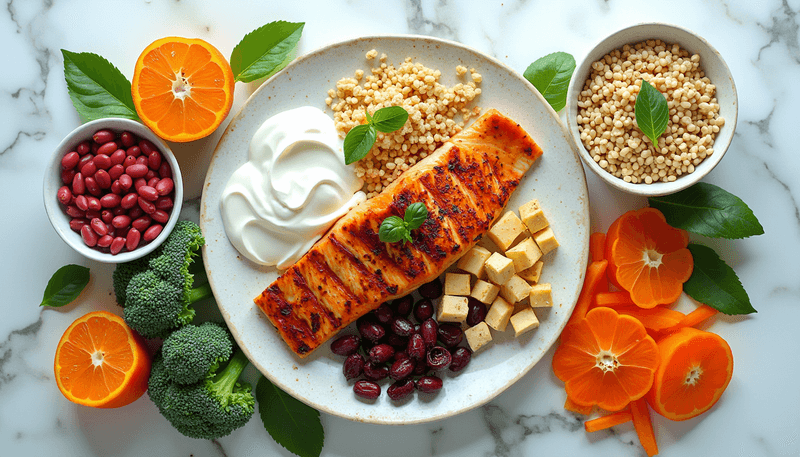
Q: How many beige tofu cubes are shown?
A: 15